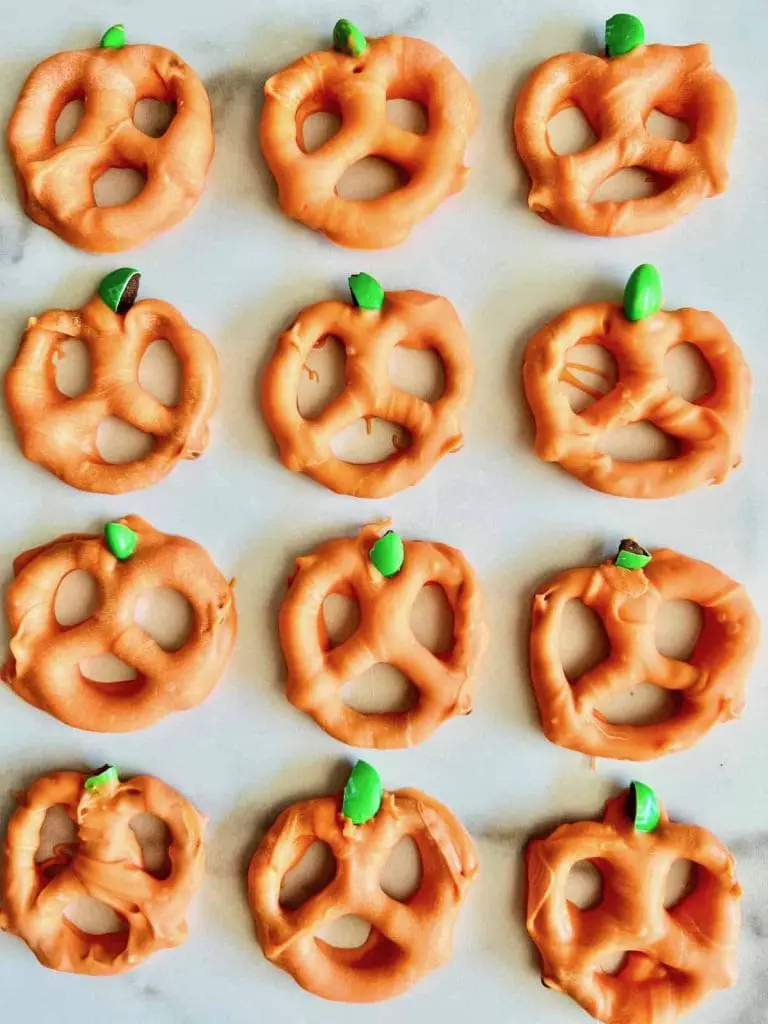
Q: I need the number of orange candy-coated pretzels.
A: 12